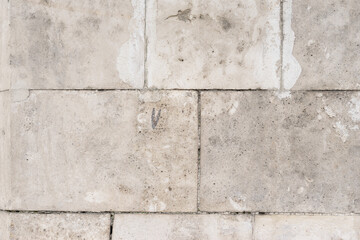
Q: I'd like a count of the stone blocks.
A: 8